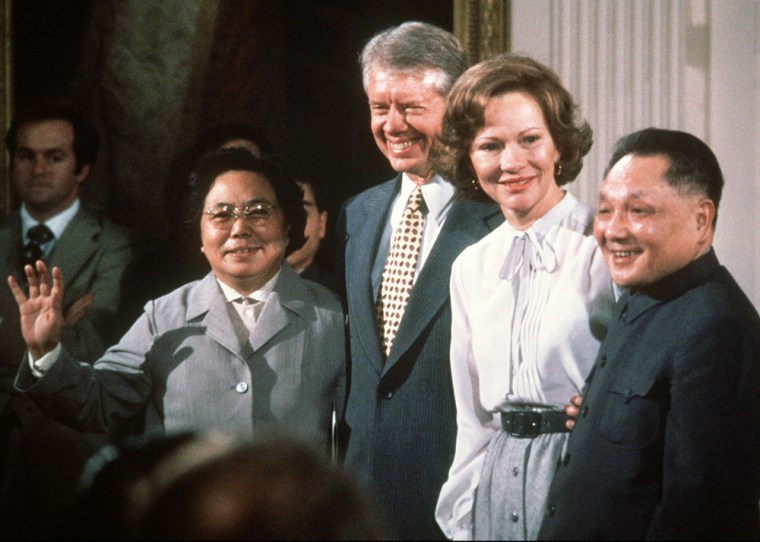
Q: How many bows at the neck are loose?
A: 1